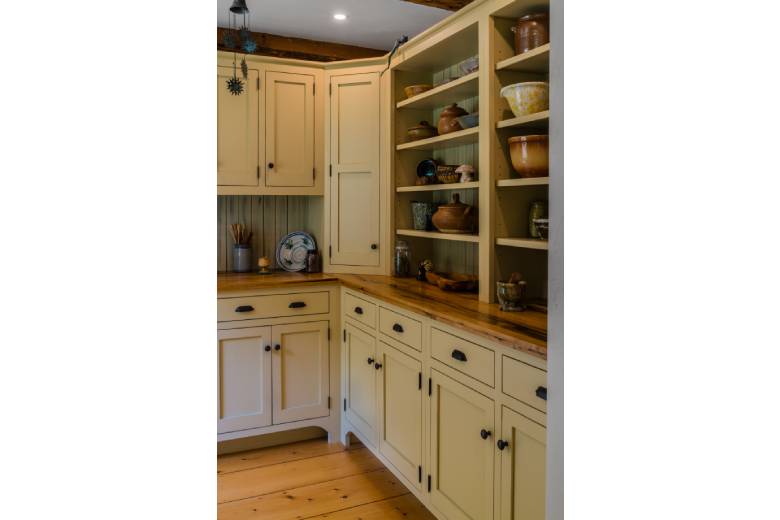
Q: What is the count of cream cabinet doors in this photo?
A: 9